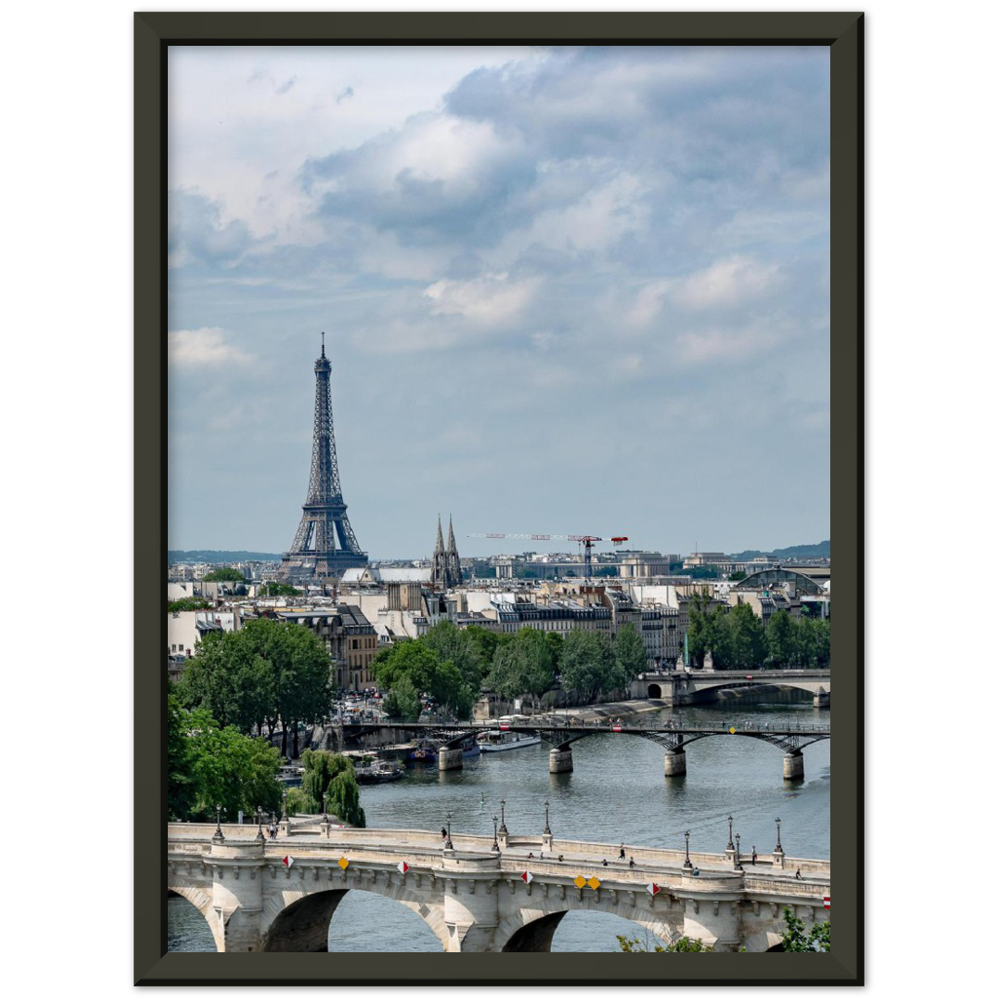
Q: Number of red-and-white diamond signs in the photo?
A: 4